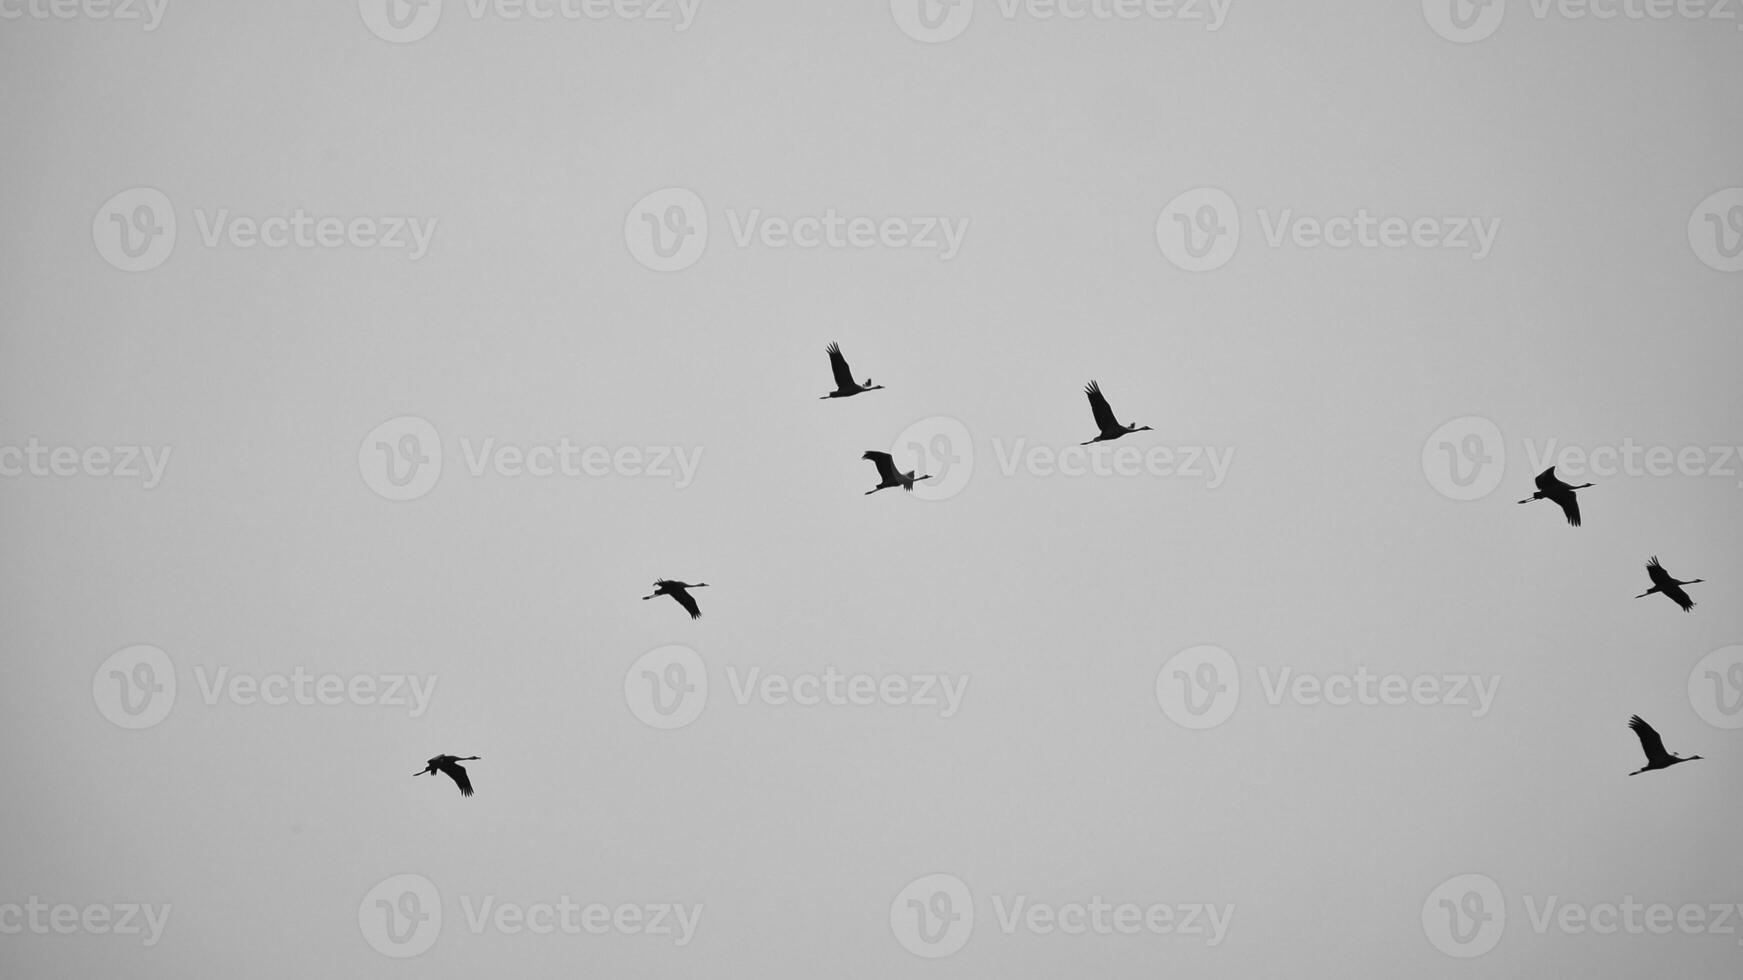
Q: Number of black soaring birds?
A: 8